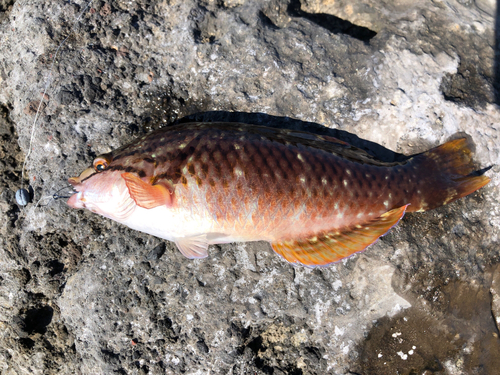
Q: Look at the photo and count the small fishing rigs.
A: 1